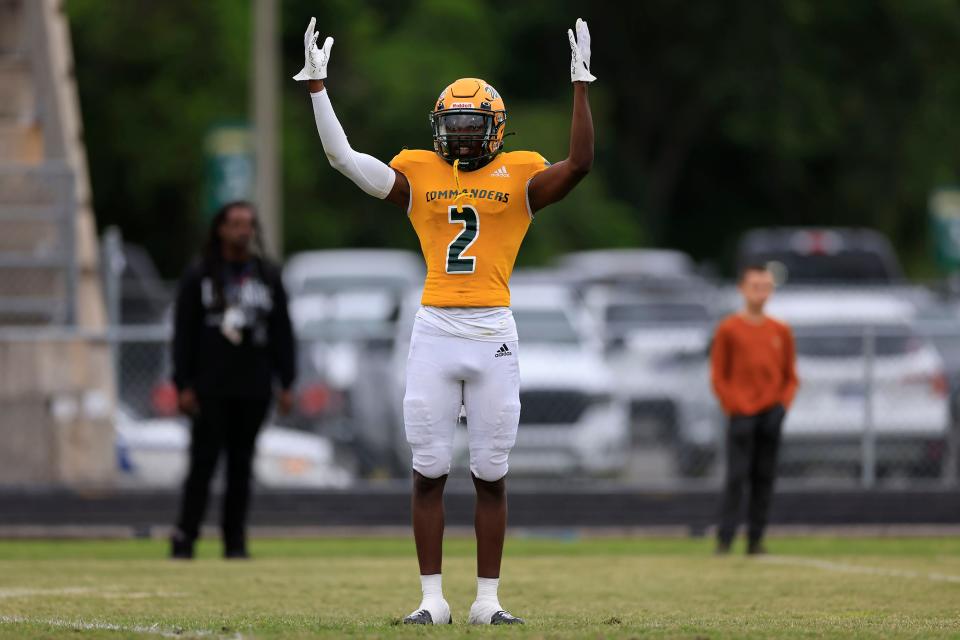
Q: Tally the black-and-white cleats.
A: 2